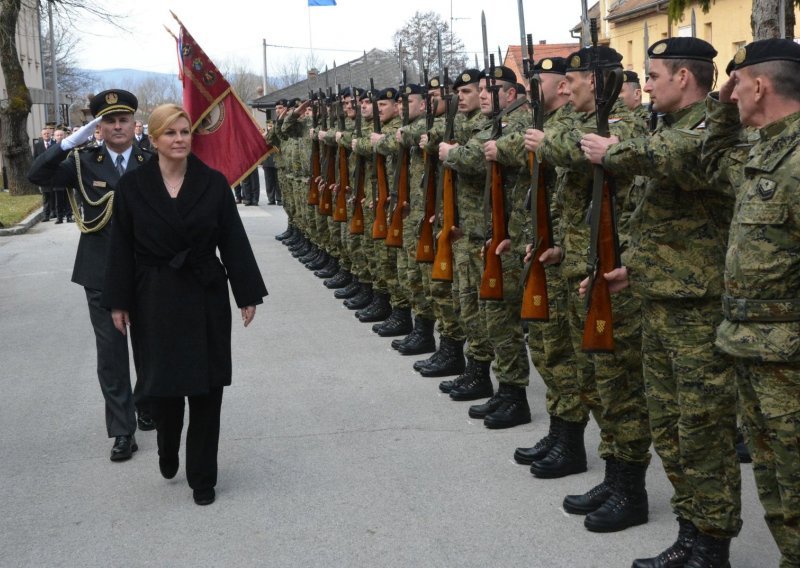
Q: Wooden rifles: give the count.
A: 11